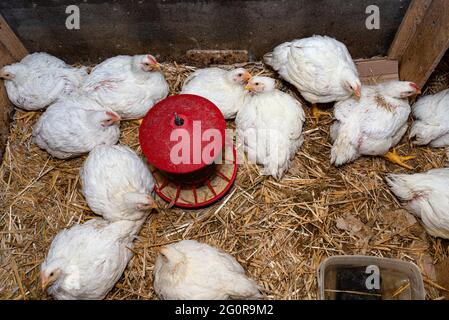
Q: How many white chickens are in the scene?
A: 12